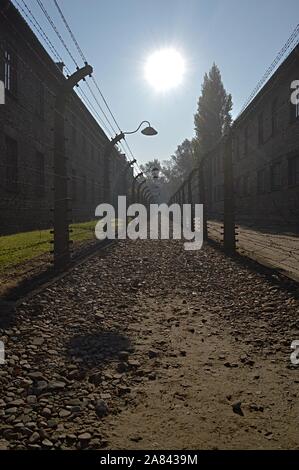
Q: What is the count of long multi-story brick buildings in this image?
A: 2